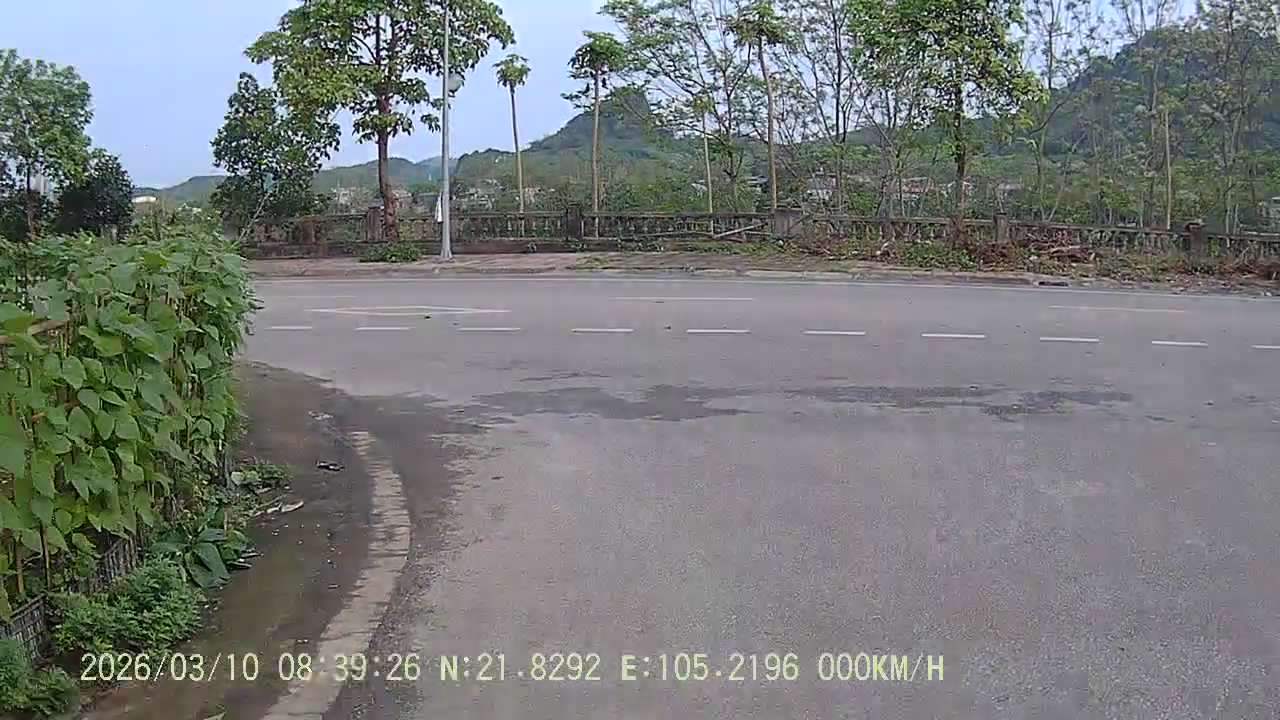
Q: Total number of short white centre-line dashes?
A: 10